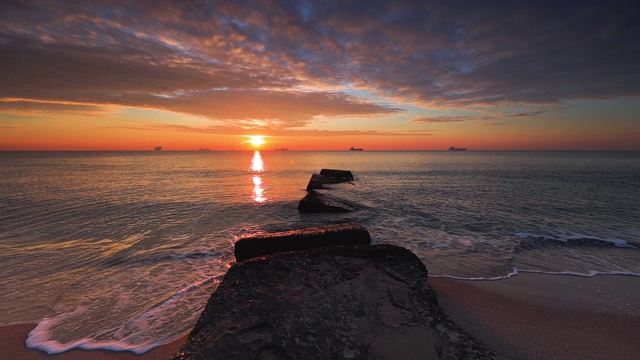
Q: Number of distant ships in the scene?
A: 5